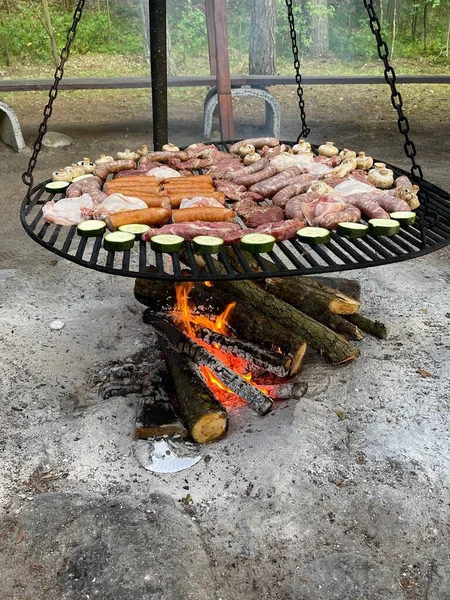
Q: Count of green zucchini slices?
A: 12